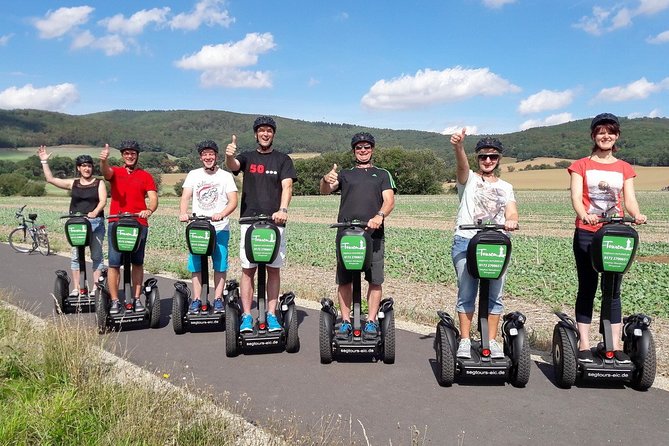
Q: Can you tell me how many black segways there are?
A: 7